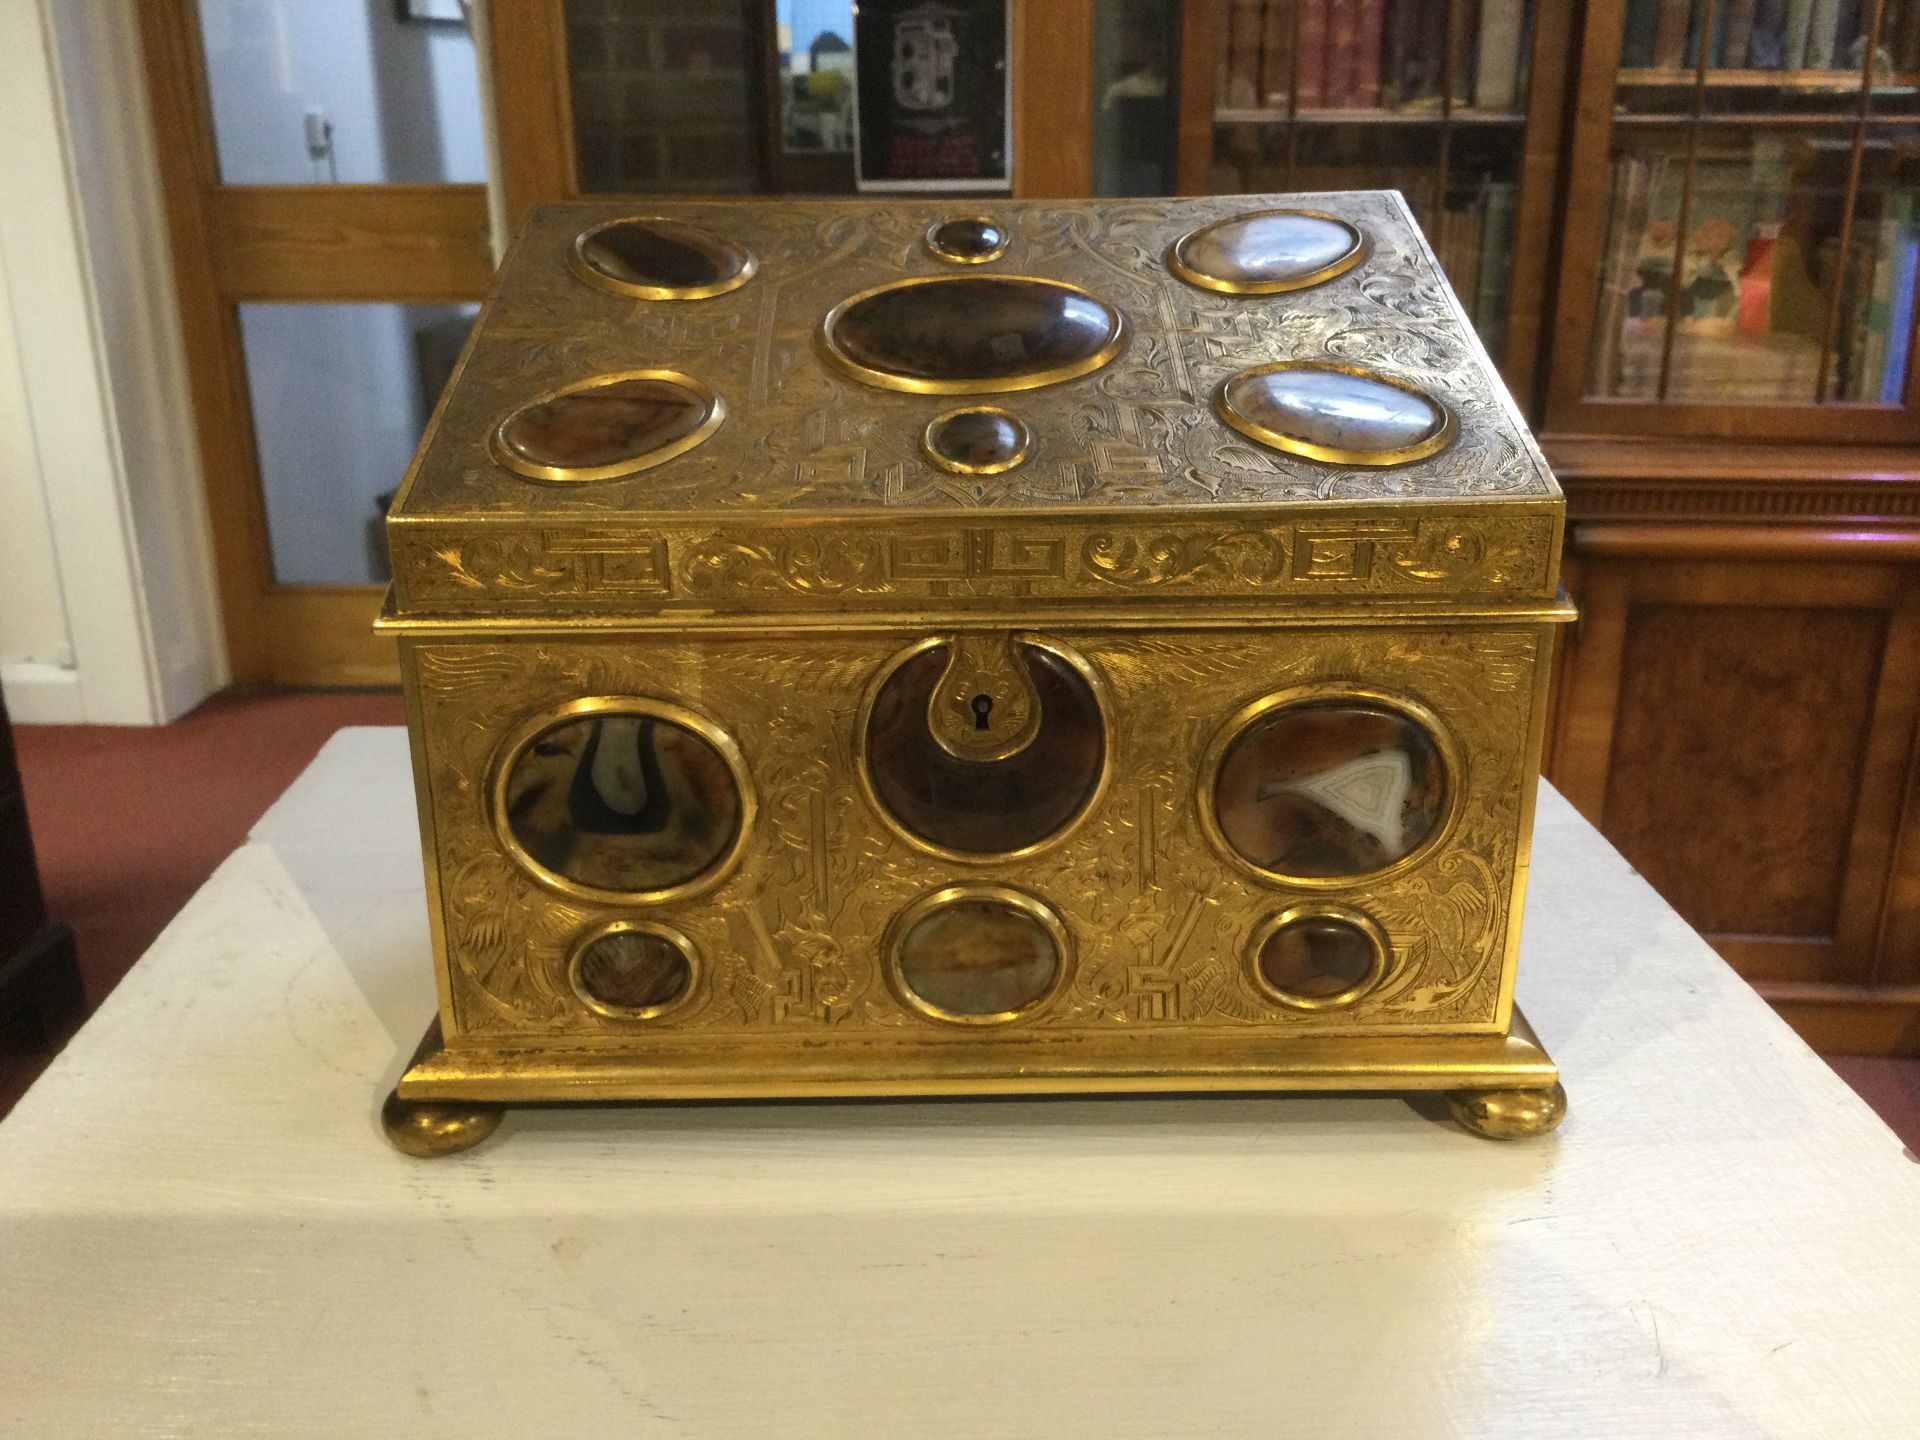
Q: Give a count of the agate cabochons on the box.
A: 13